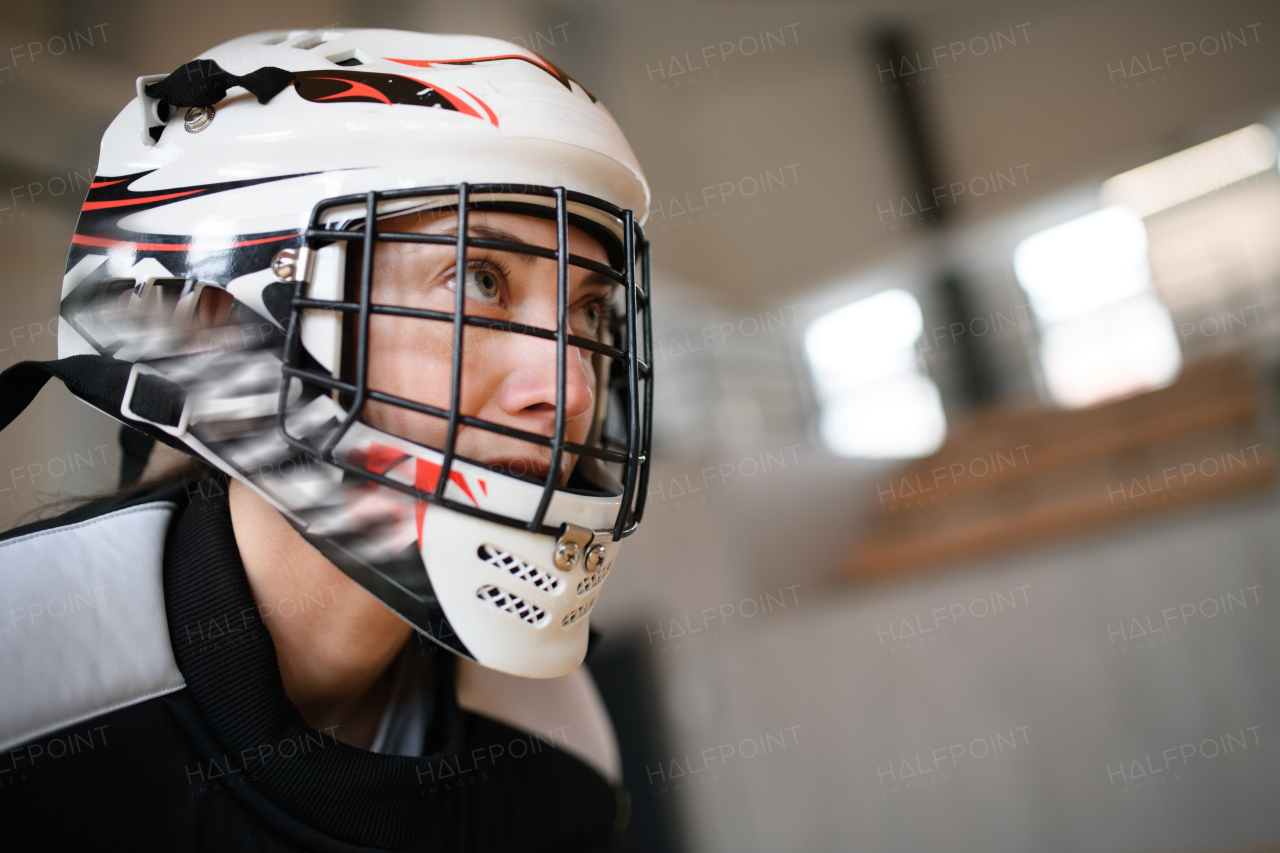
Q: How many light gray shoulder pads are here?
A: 2